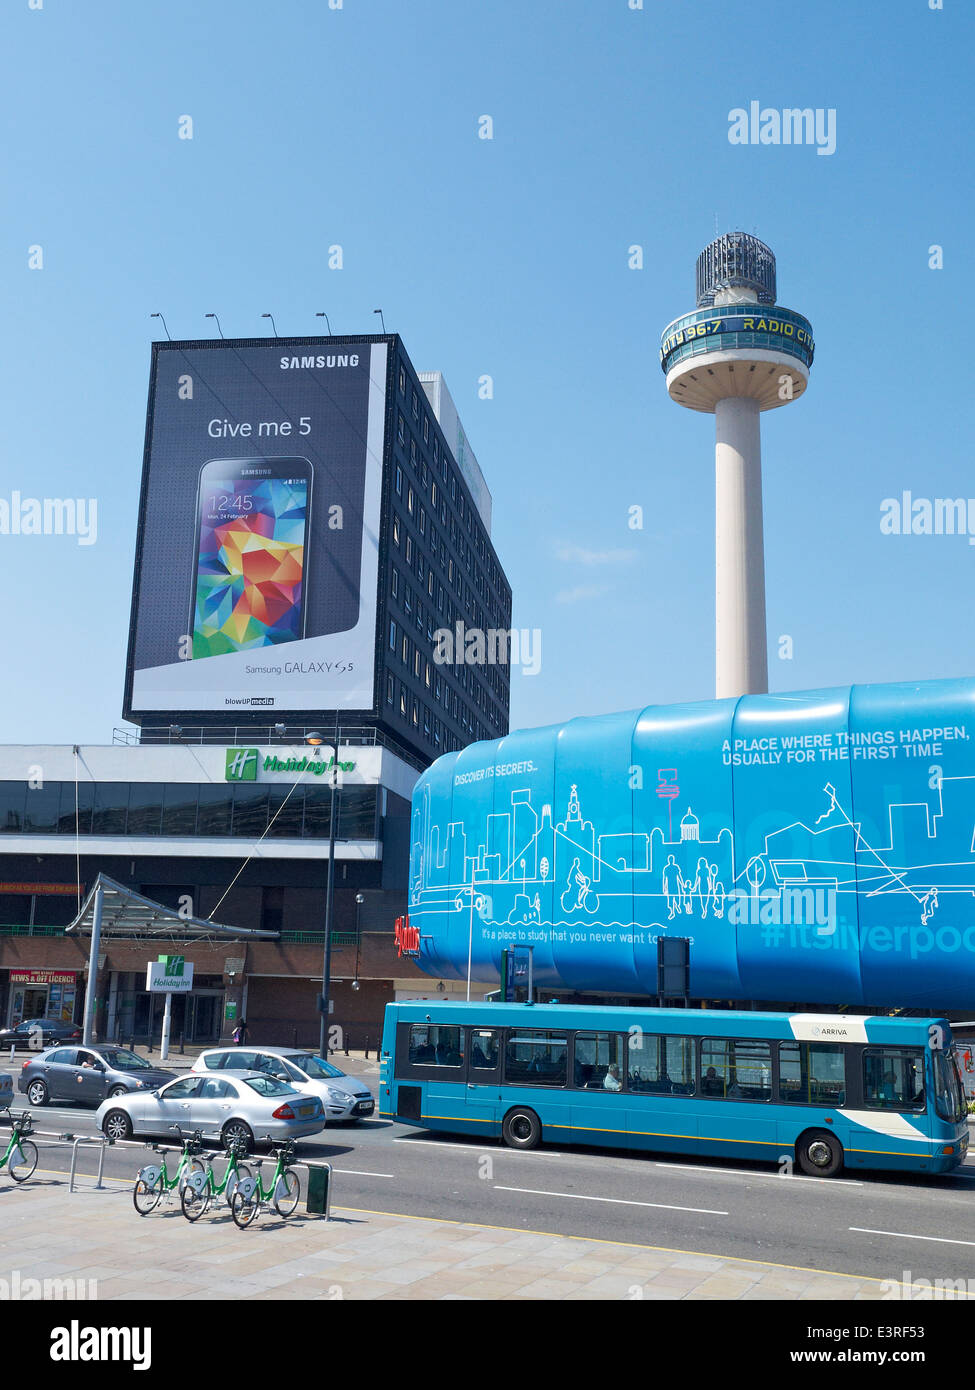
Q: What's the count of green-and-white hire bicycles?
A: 4